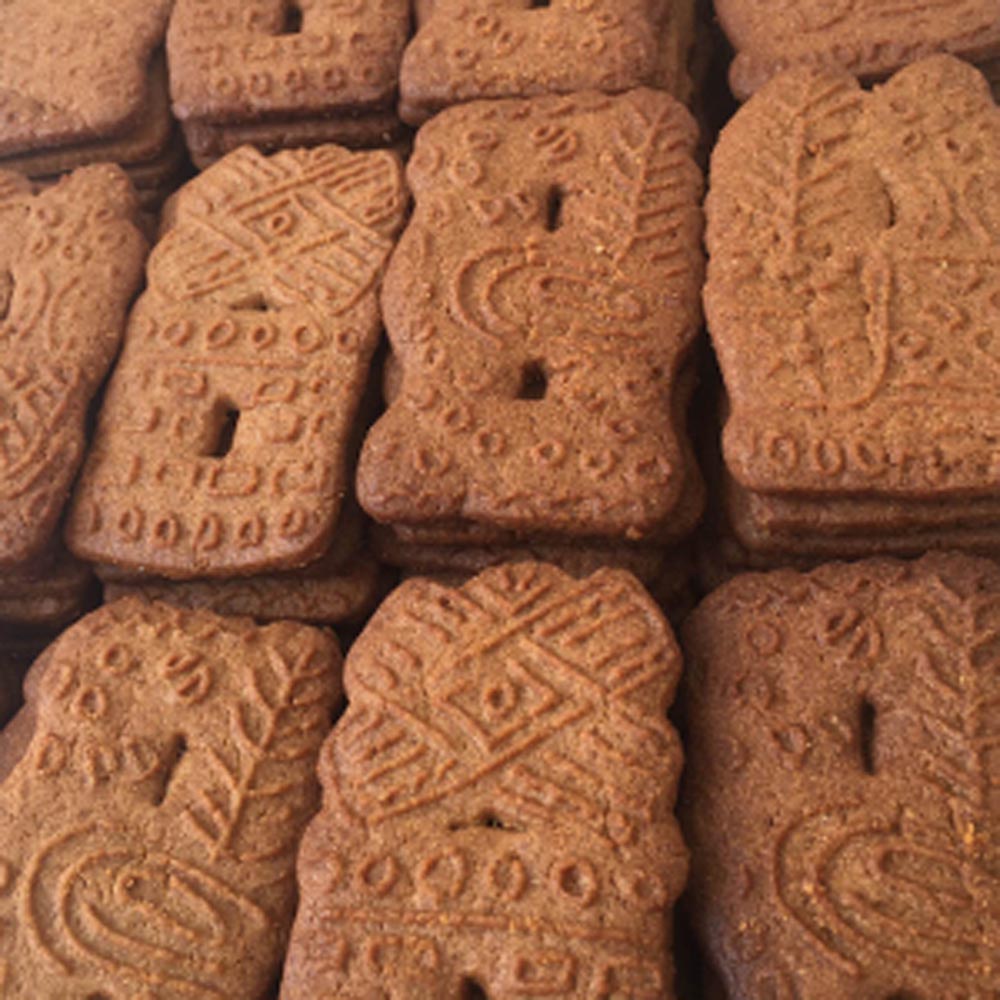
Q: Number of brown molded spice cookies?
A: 11